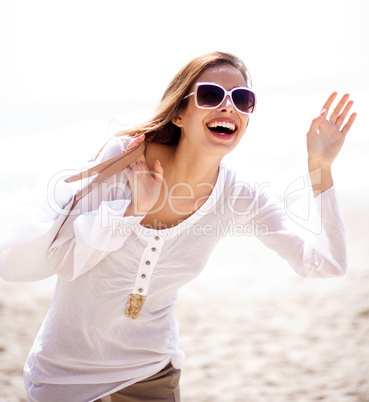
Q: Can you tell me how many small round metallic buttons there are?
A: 5